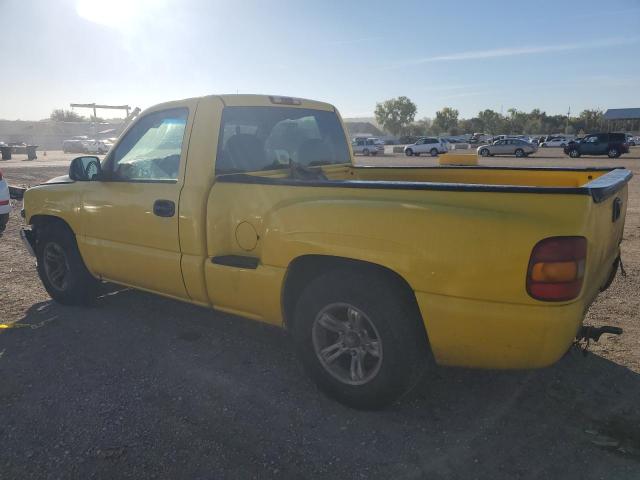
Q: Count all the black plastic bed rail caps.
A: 2